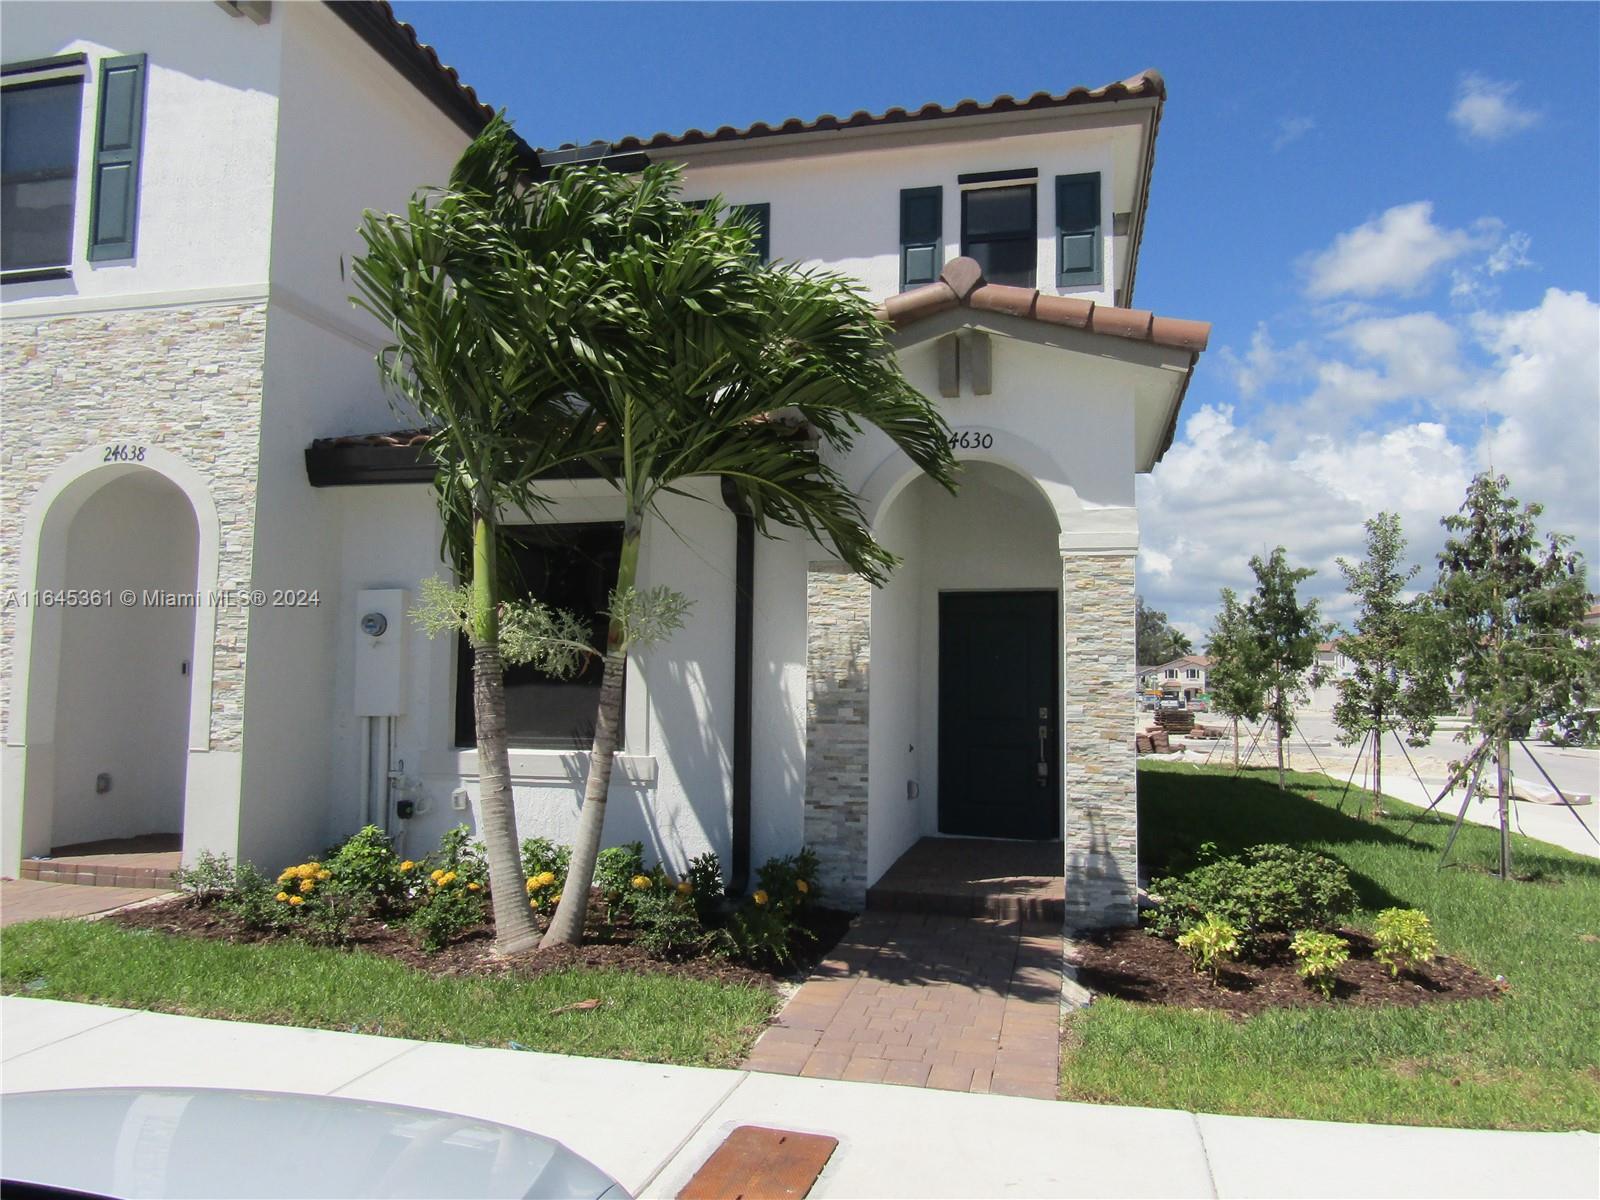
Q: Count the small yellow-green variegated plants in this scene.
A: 3